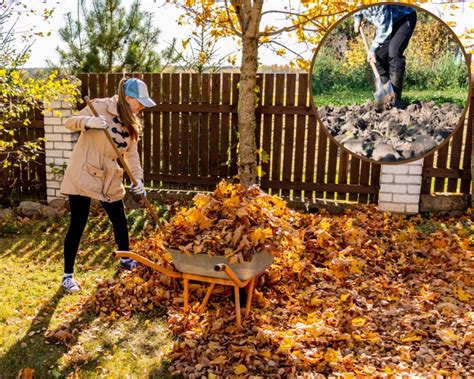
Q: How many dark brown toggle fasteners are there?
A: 3